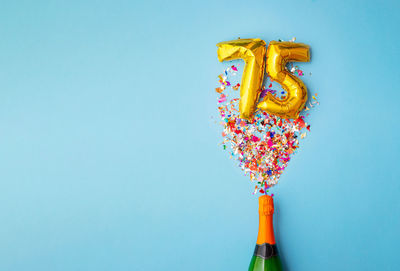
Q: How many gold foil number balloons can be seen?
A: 2